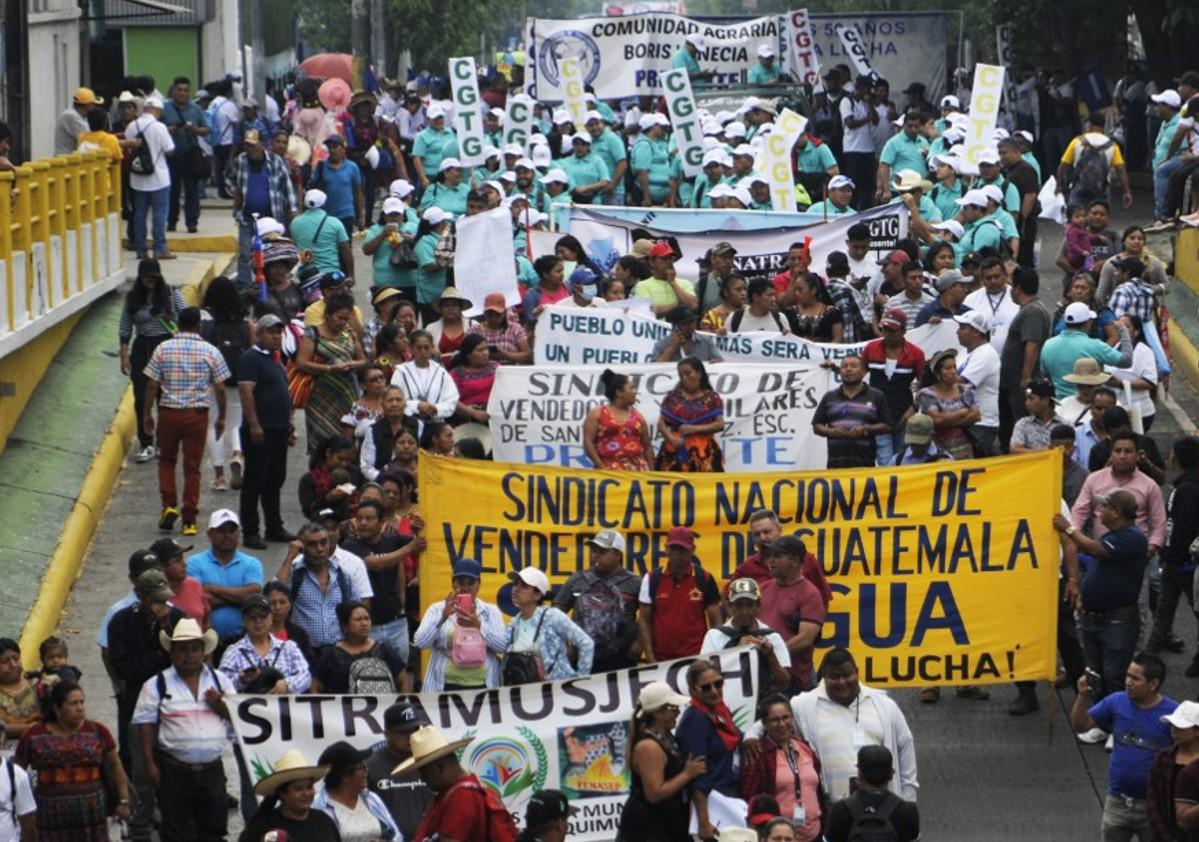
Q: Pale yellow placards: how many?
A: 4